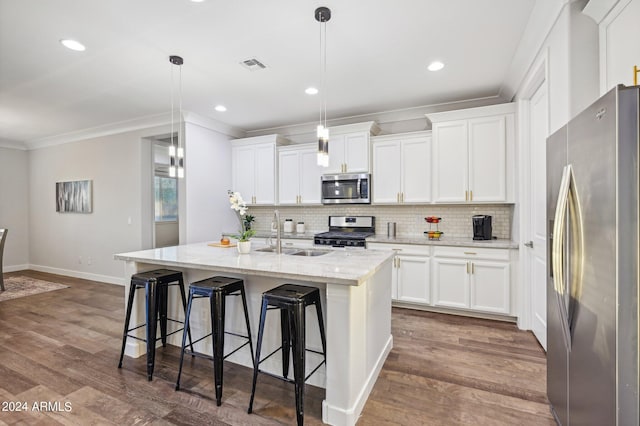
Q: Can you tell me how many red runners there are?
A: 0